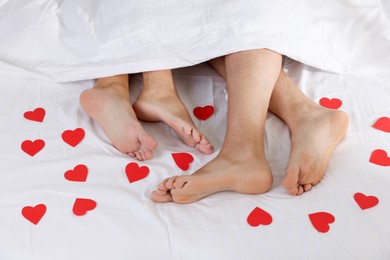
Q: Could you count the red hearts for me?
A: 15